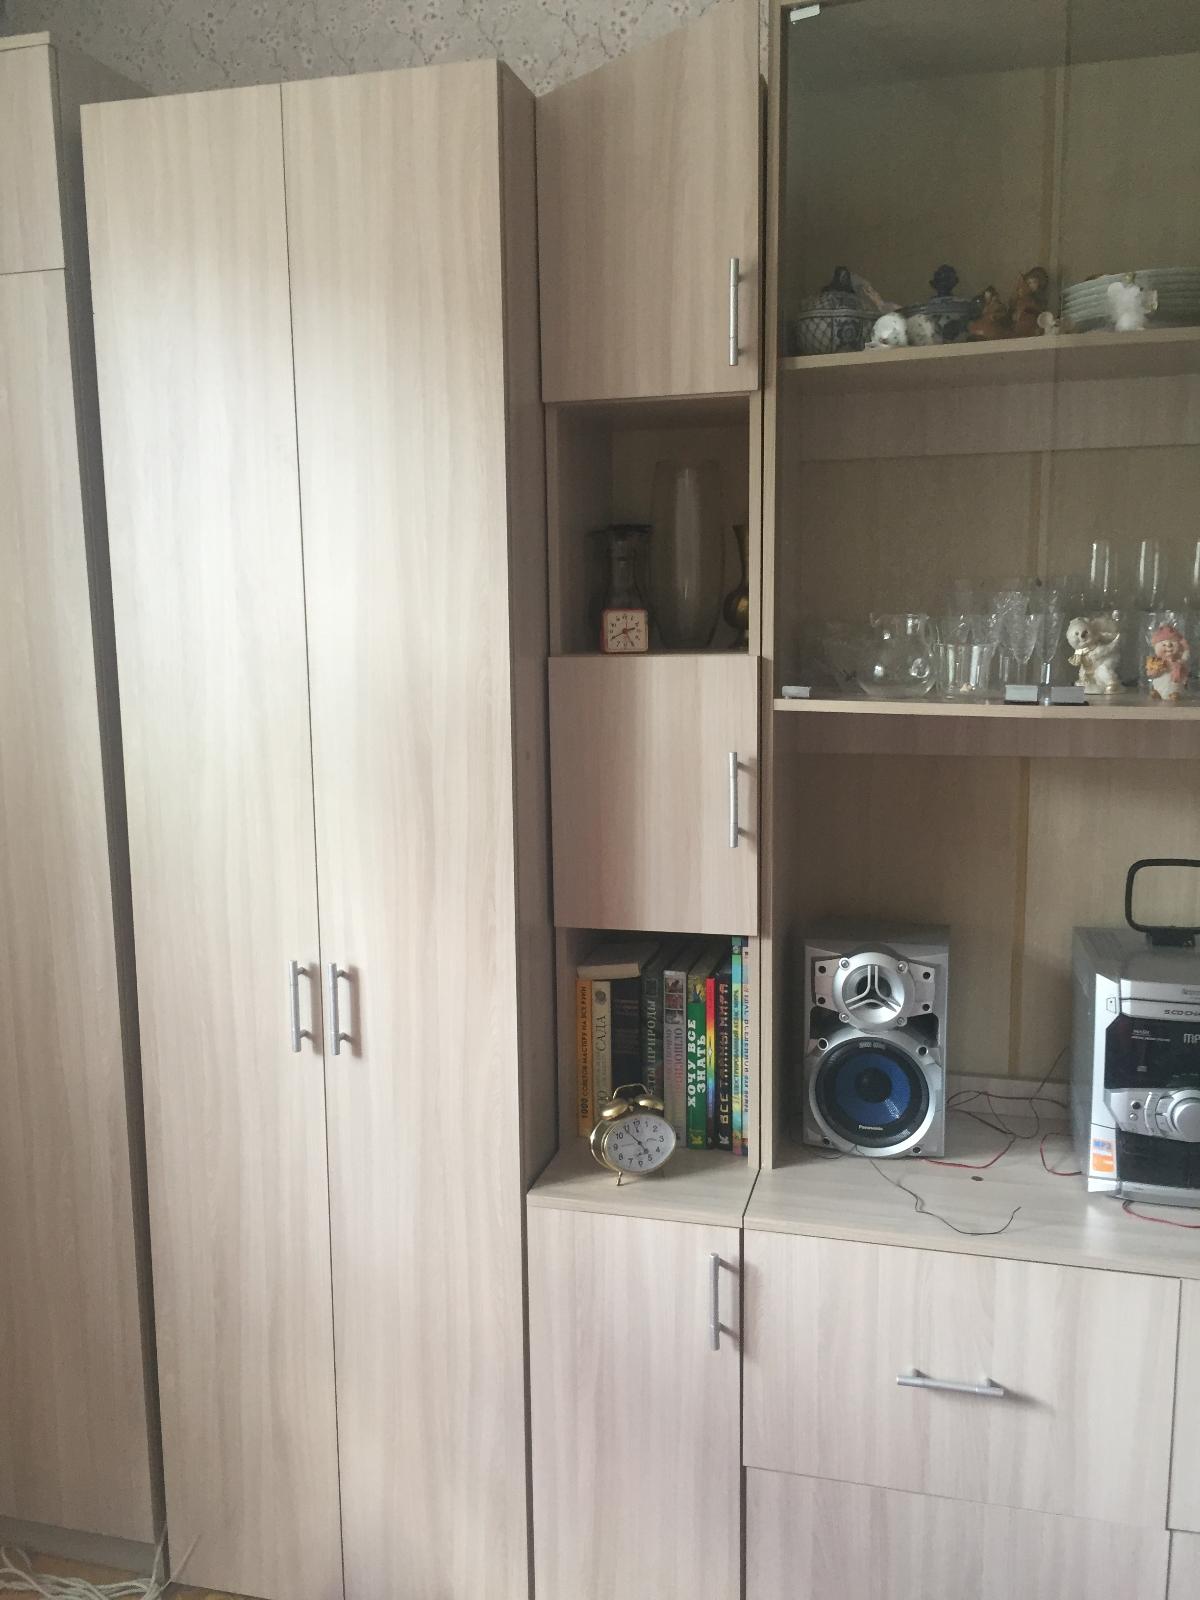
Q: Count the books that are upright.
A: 10